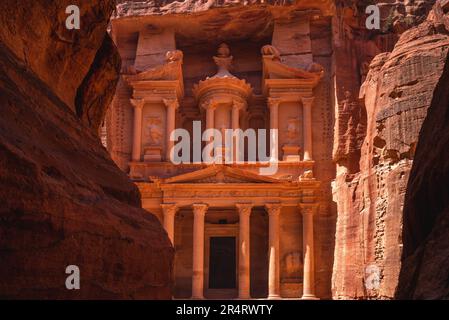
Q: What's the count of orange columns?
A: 11